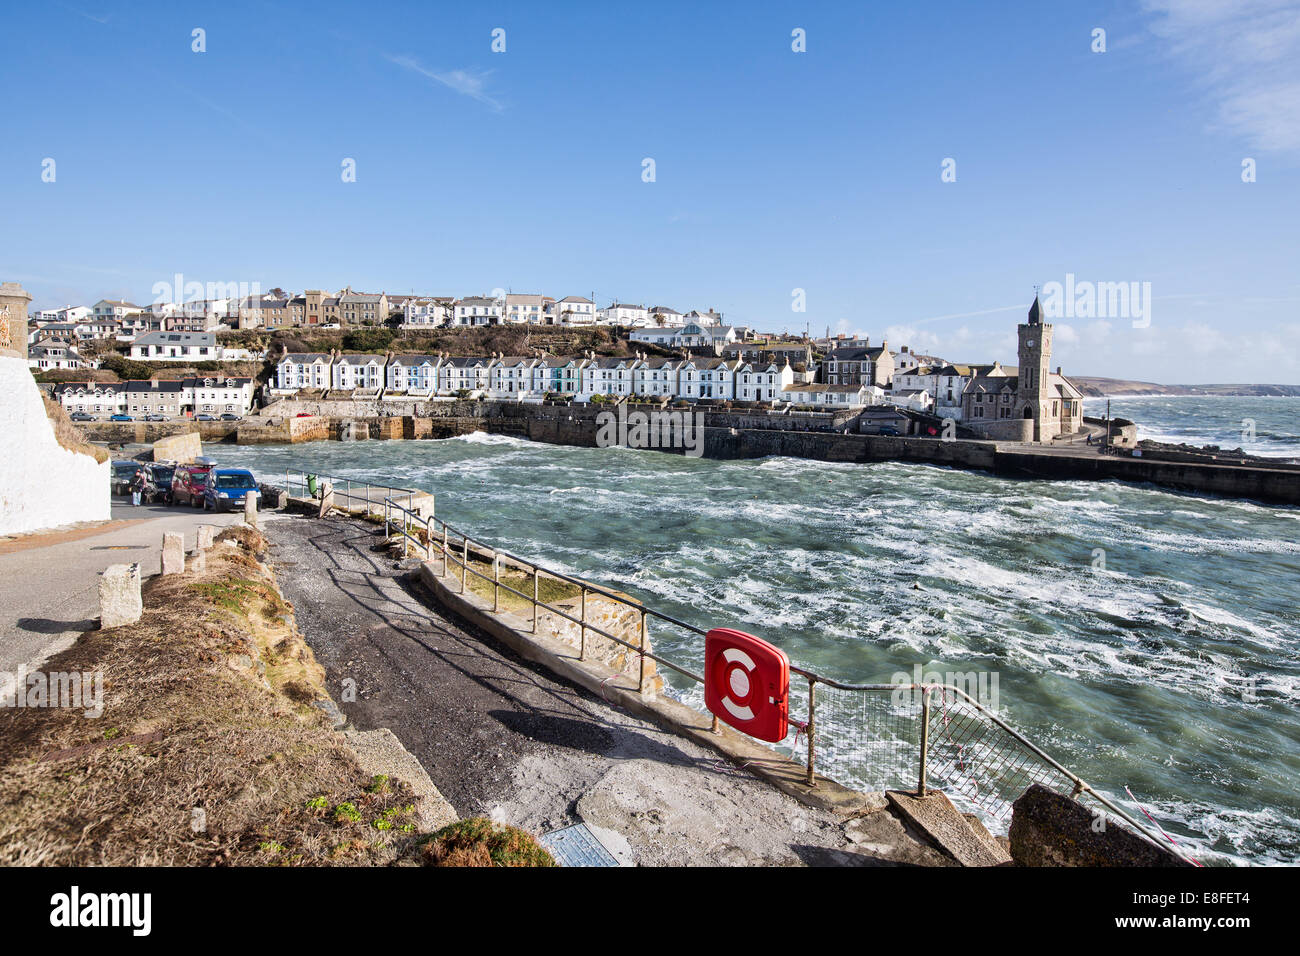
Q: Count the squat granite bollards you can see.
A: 4